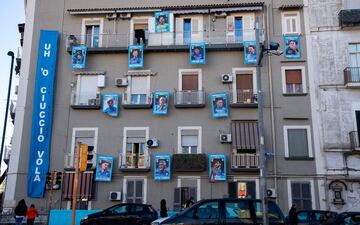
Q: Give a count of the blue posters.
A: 12